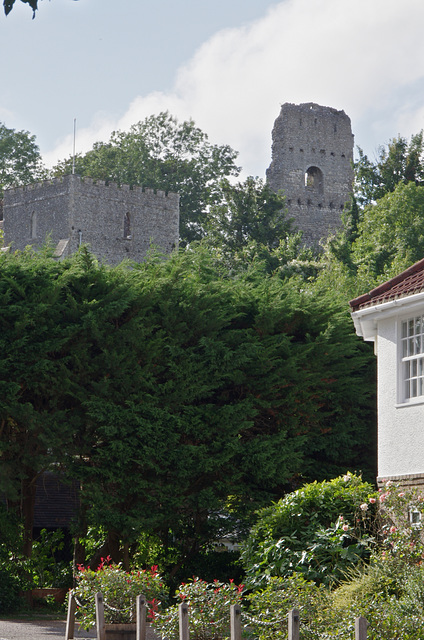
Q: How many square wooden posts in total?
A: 7